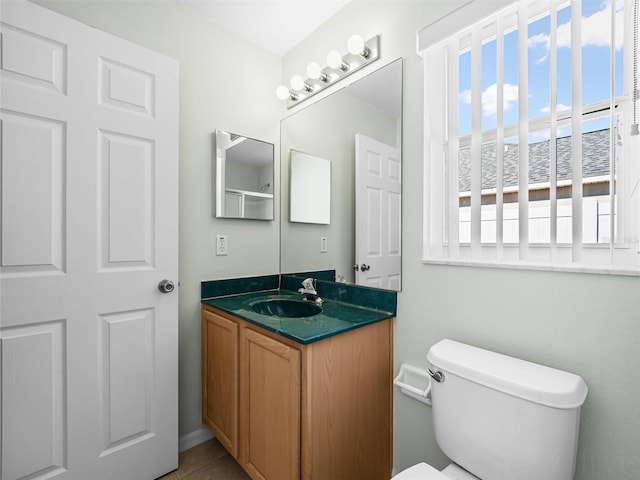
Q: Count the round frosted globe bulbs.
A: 5